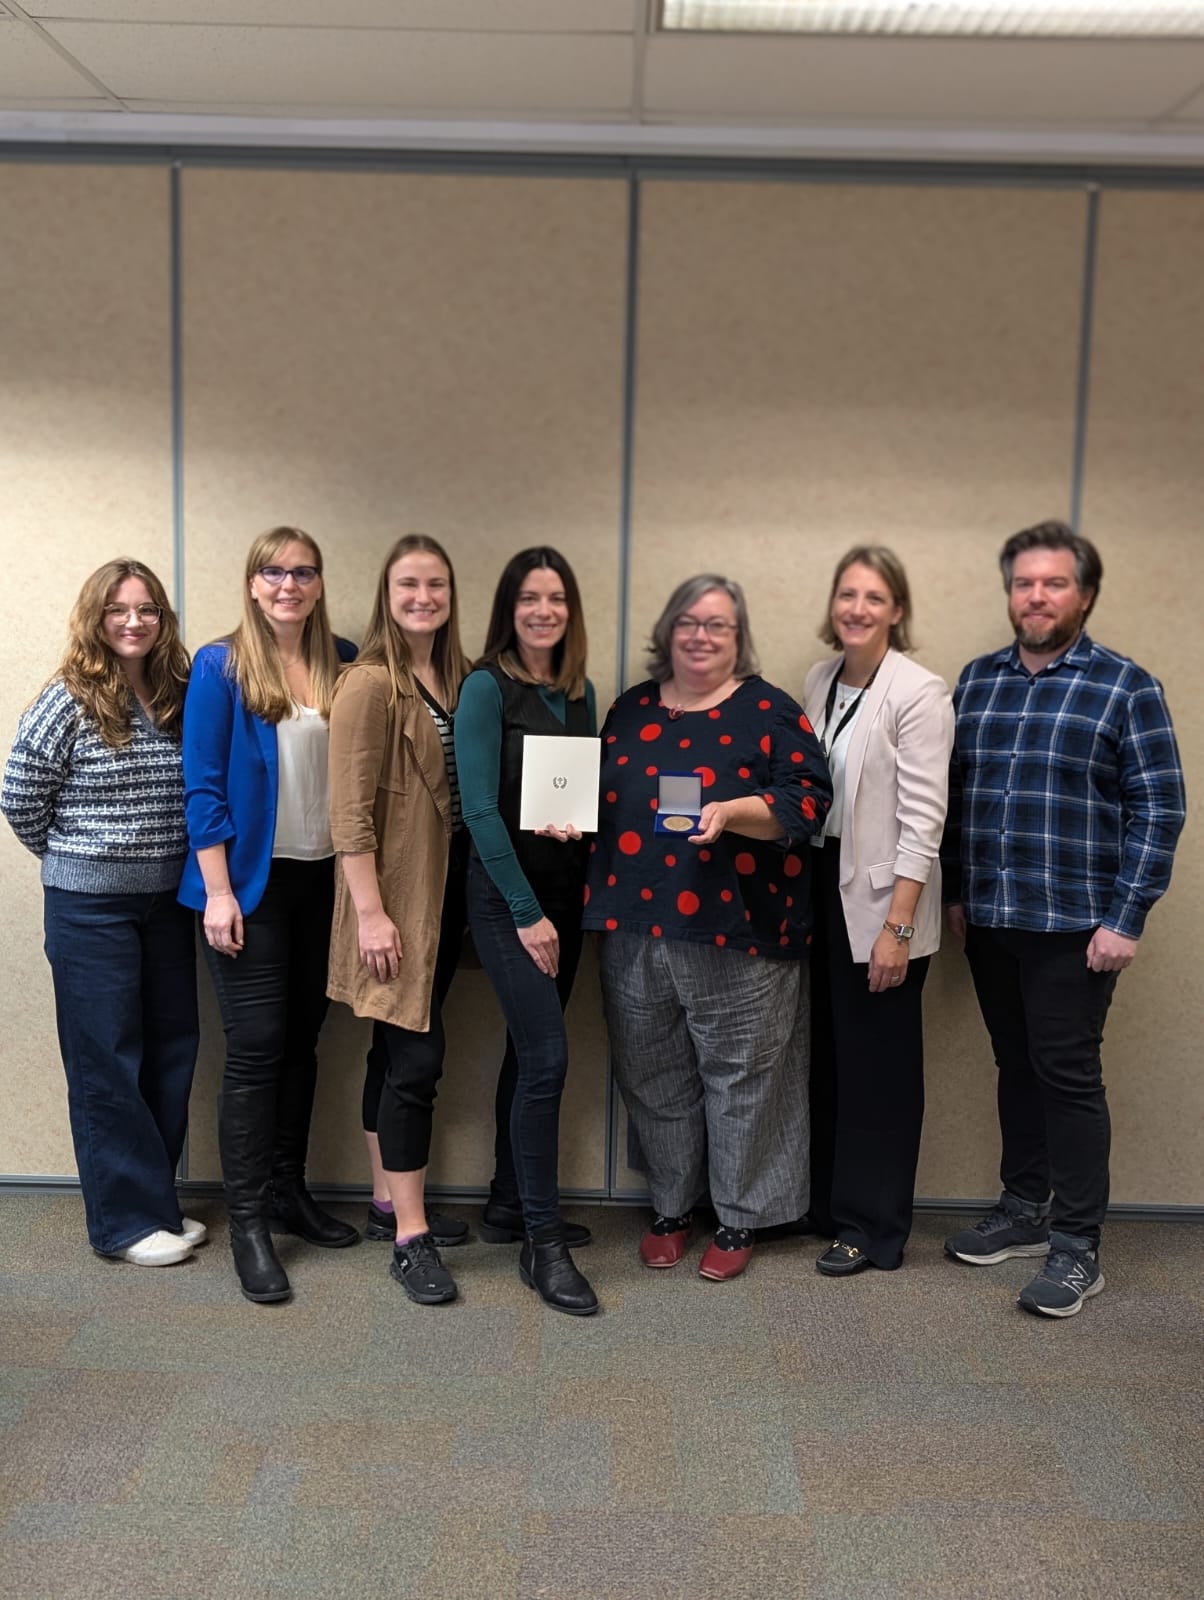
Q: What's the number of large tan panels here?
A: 4